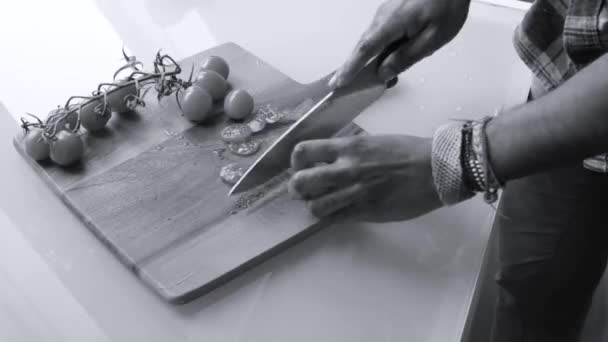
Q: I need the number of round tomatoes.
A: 9